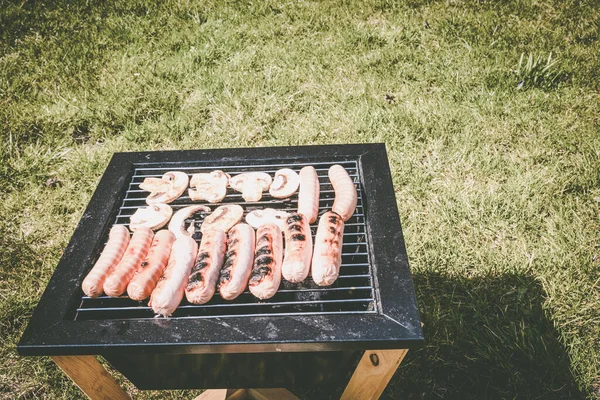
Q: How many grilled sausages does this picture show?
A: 11